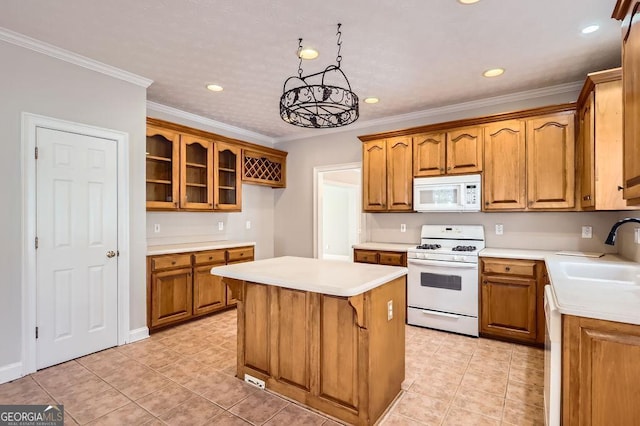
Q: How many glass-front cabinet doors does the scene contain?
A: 3